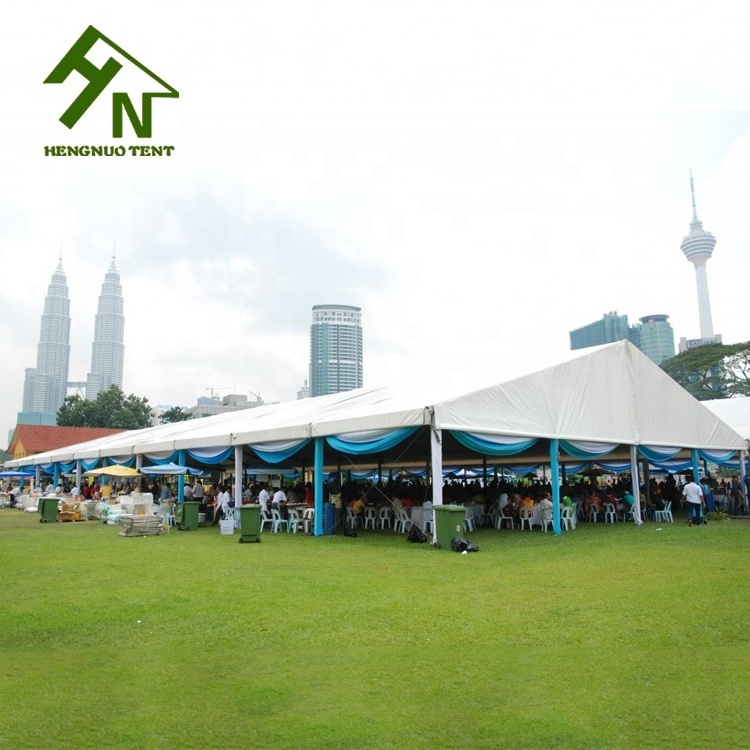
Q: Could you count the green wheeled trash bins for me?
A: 4